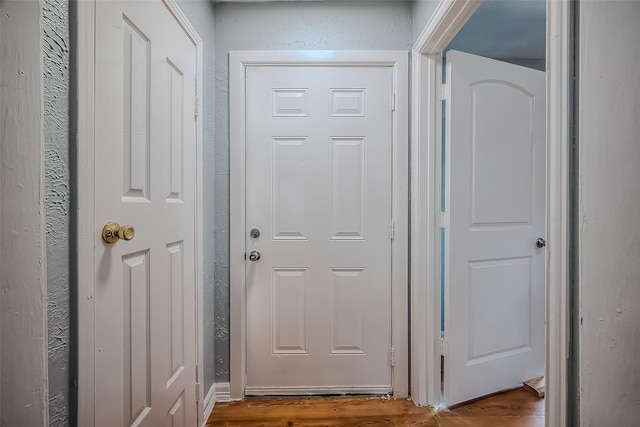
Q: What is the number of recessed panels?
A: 13